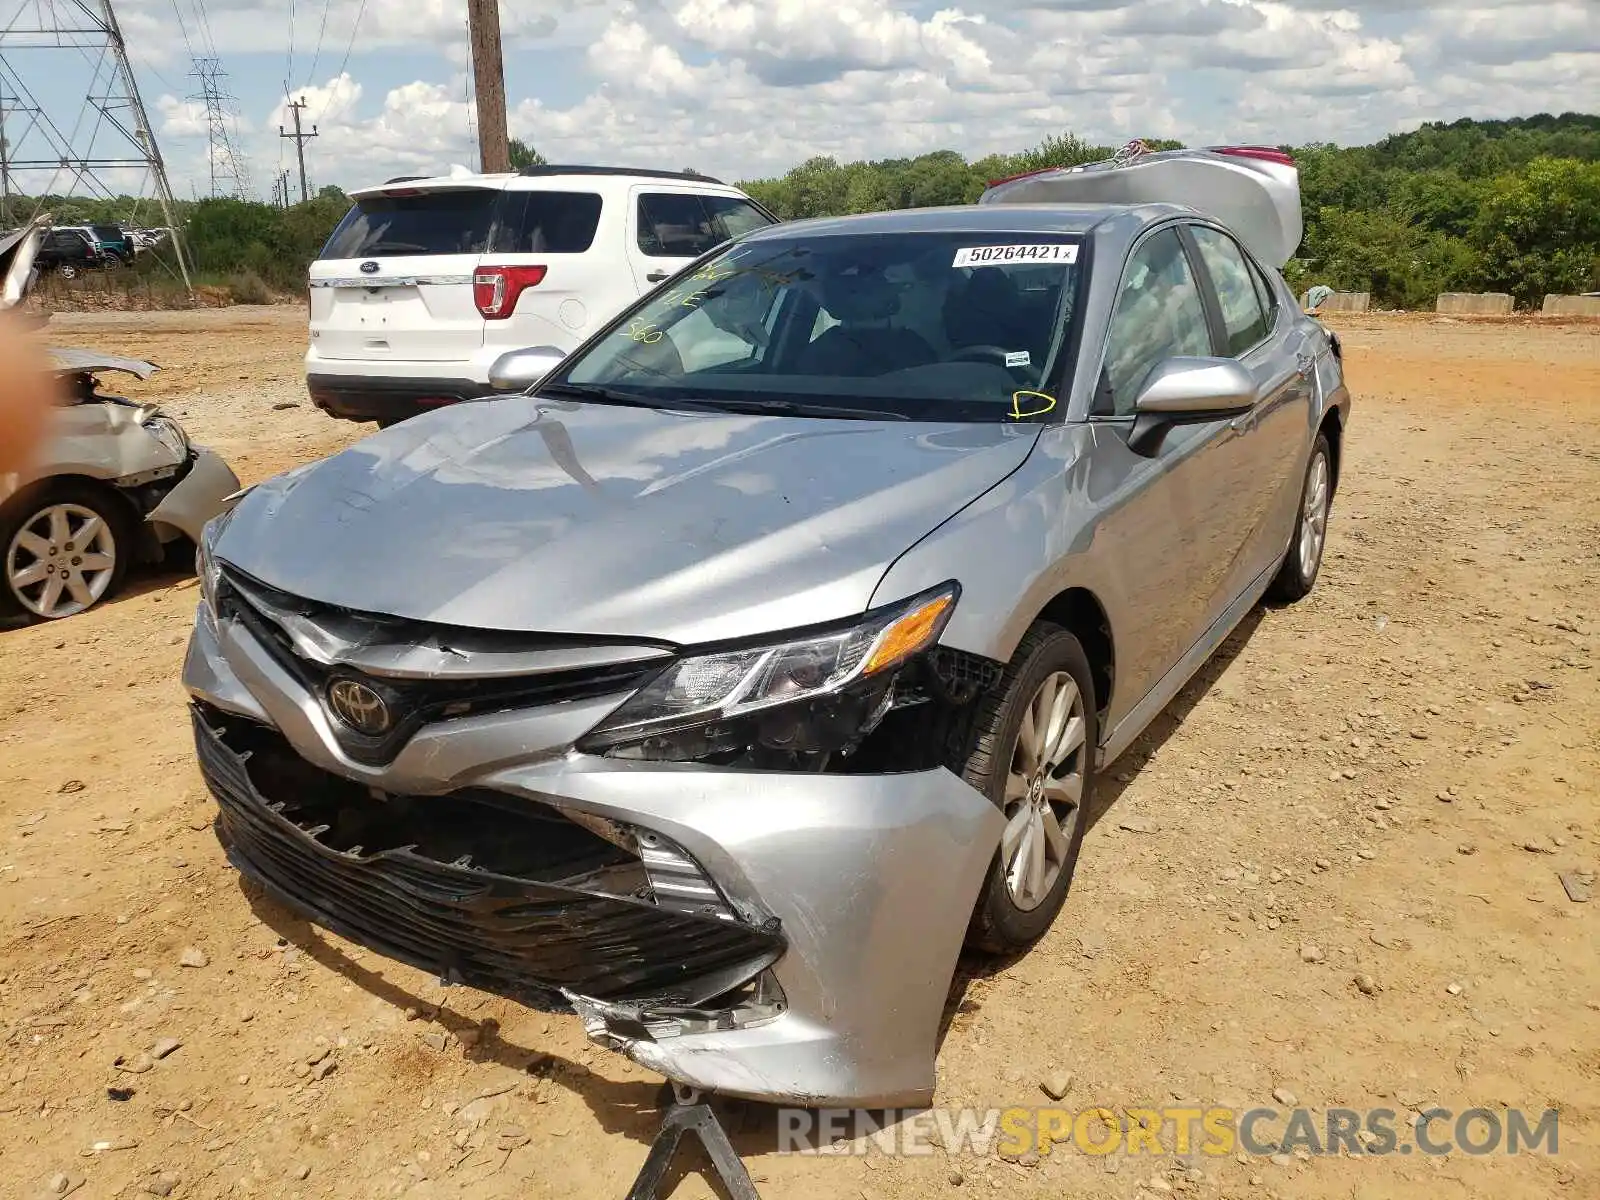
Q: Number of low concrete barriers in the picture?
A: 3